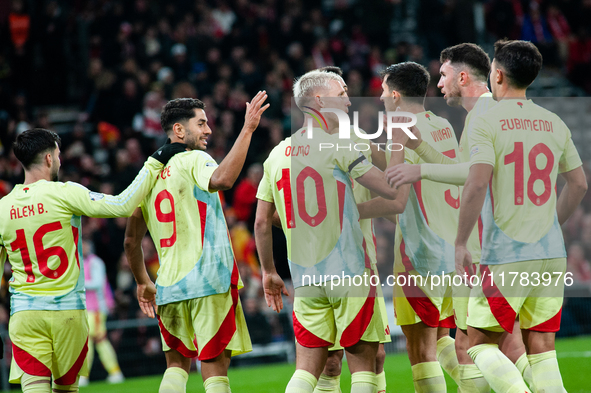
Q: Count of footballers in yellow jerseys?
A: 7